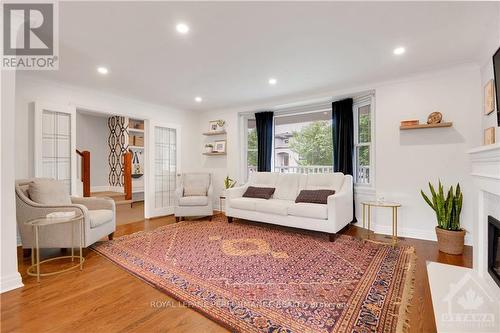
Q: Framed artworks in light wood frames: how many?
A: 2